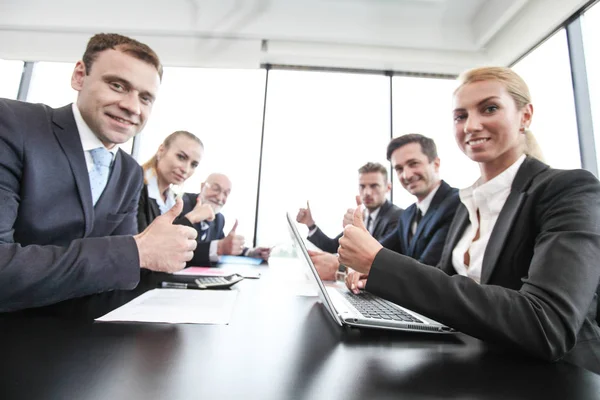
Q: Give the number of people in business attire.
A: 6